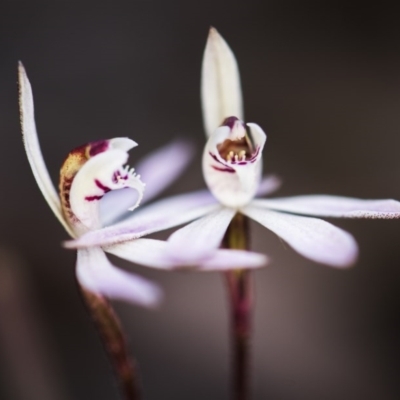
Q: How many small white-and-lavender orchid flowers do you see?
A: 2